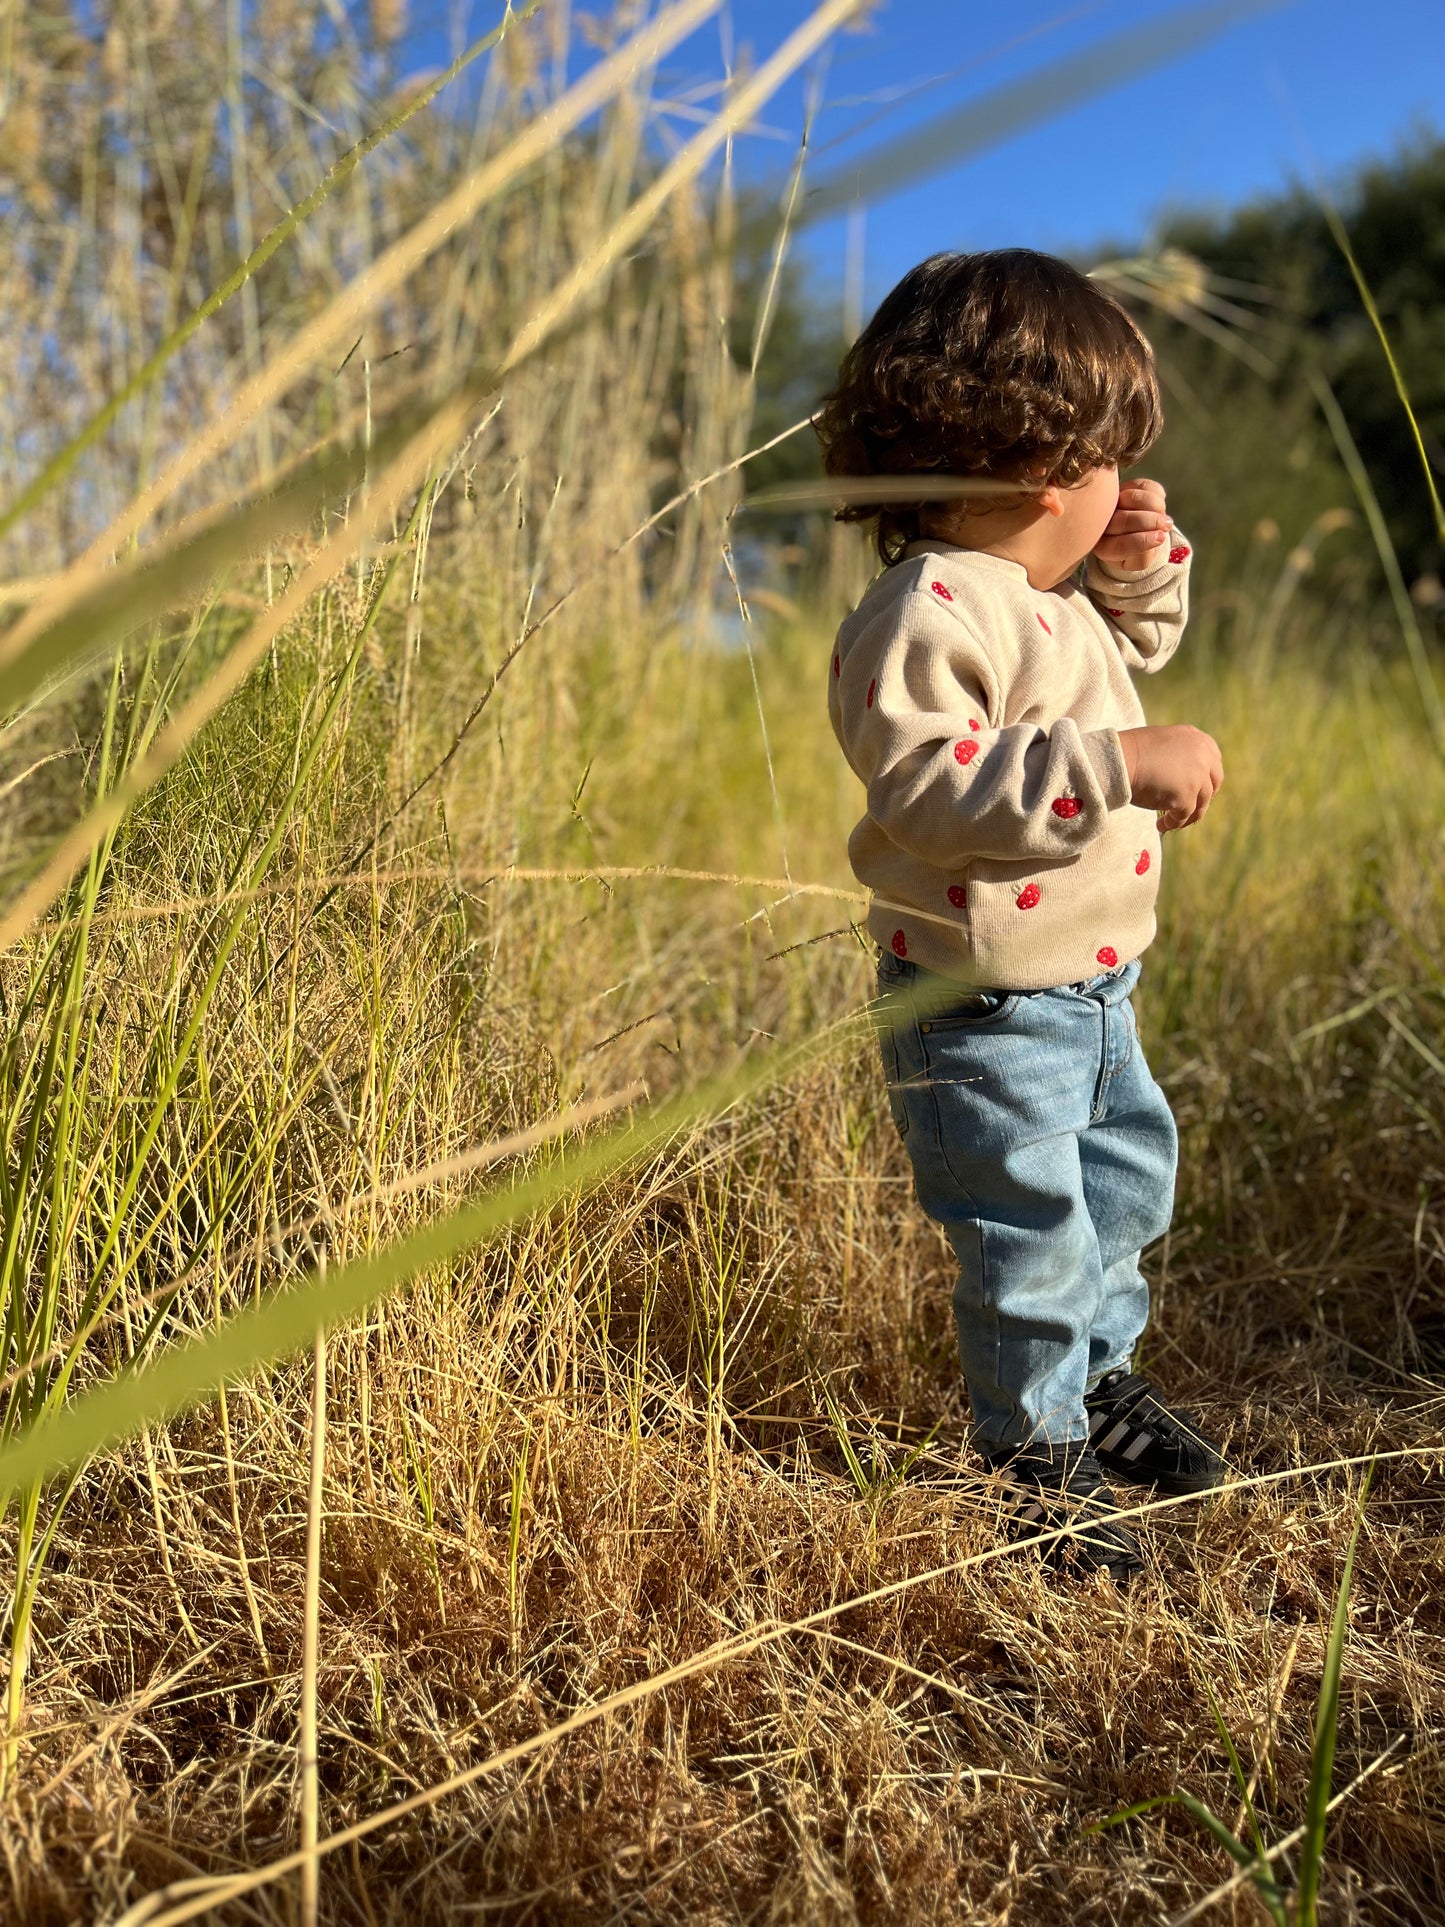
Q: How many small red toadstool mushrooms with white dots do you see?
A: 14